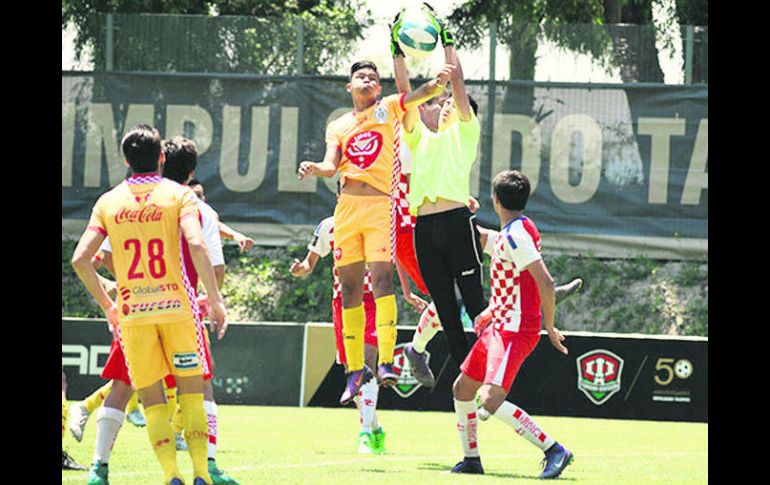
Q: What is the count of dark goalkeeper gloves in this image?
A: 2